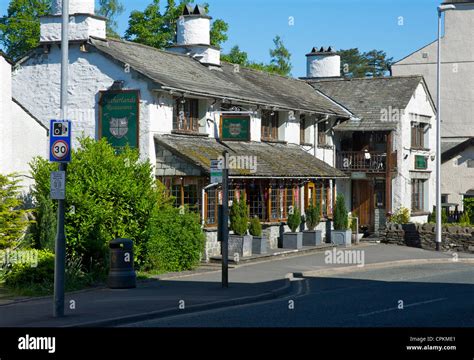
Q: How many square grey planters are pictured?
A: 5